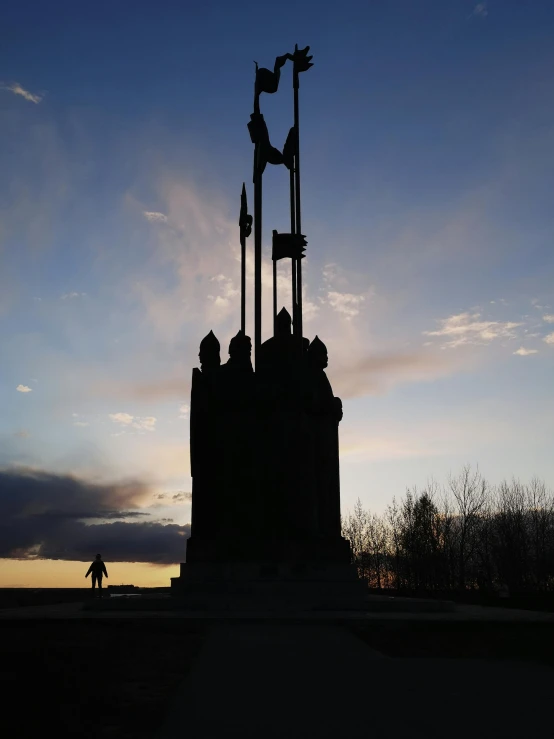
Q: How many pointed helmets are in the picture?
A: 4